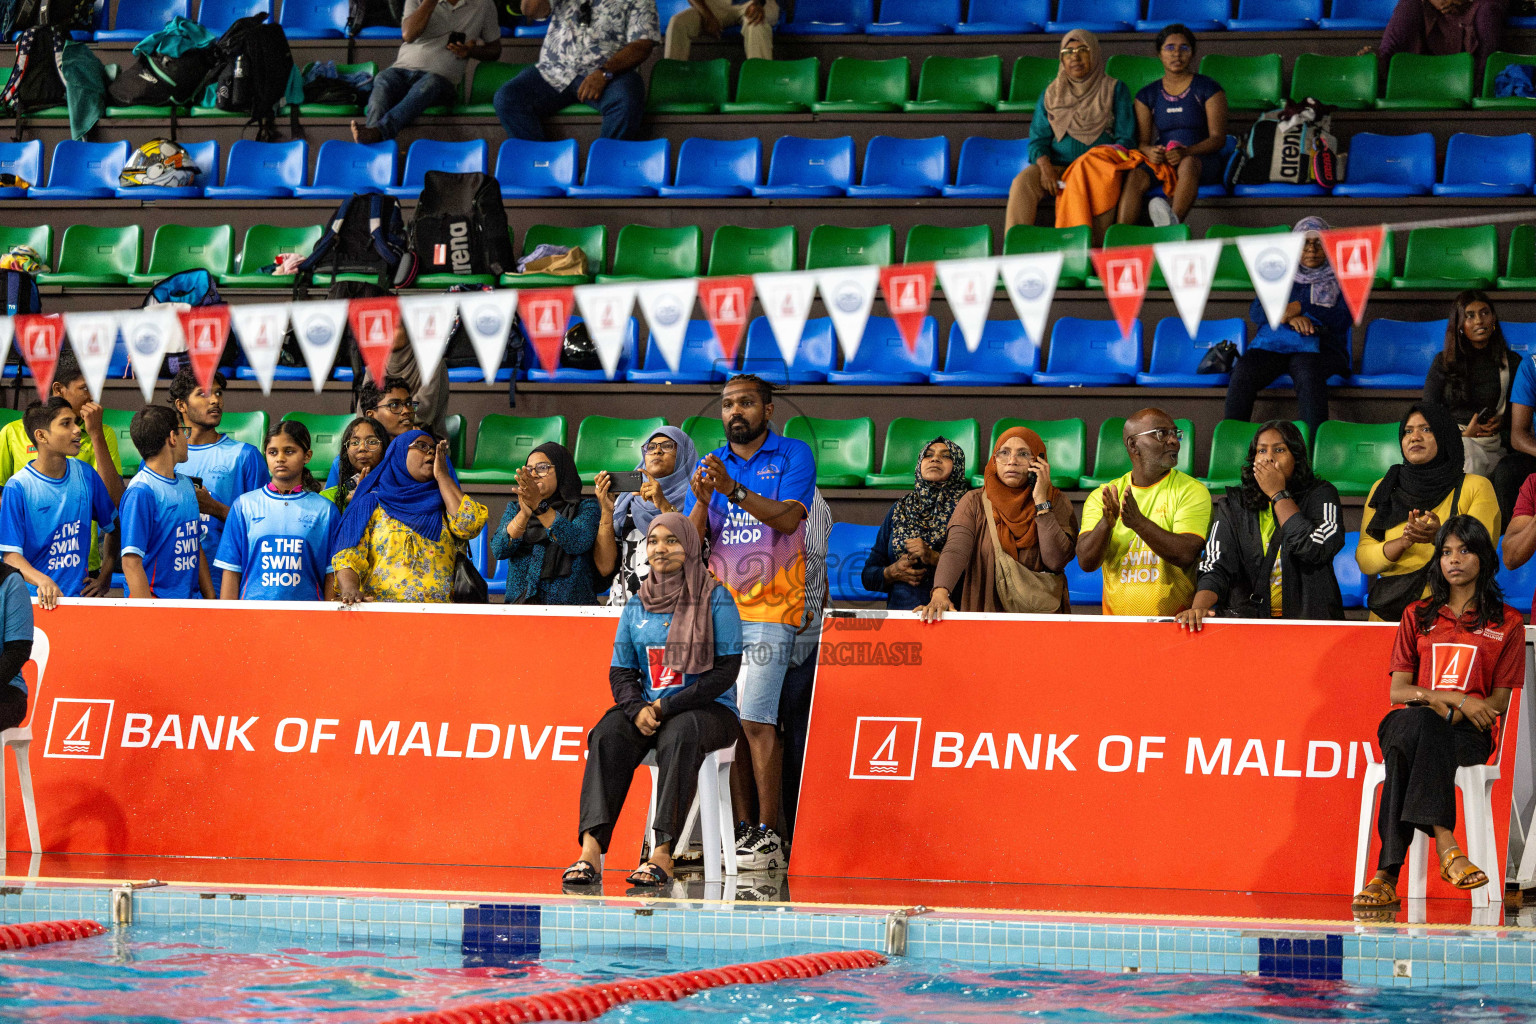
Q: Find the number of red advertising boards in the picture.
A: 2